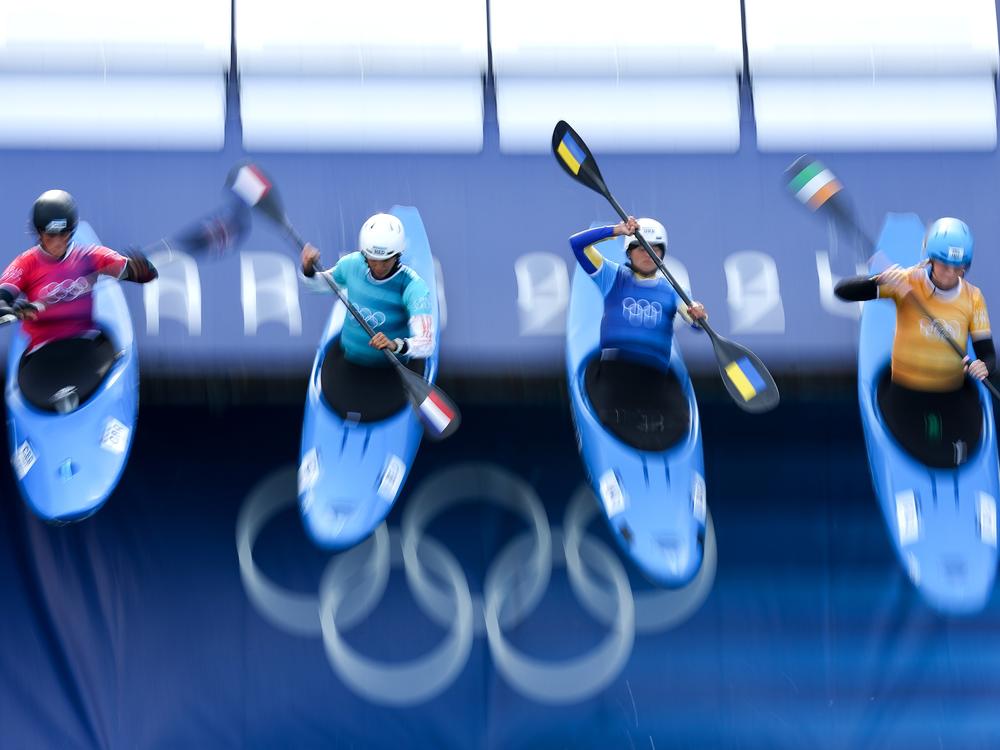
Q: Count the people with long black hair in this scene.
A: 0